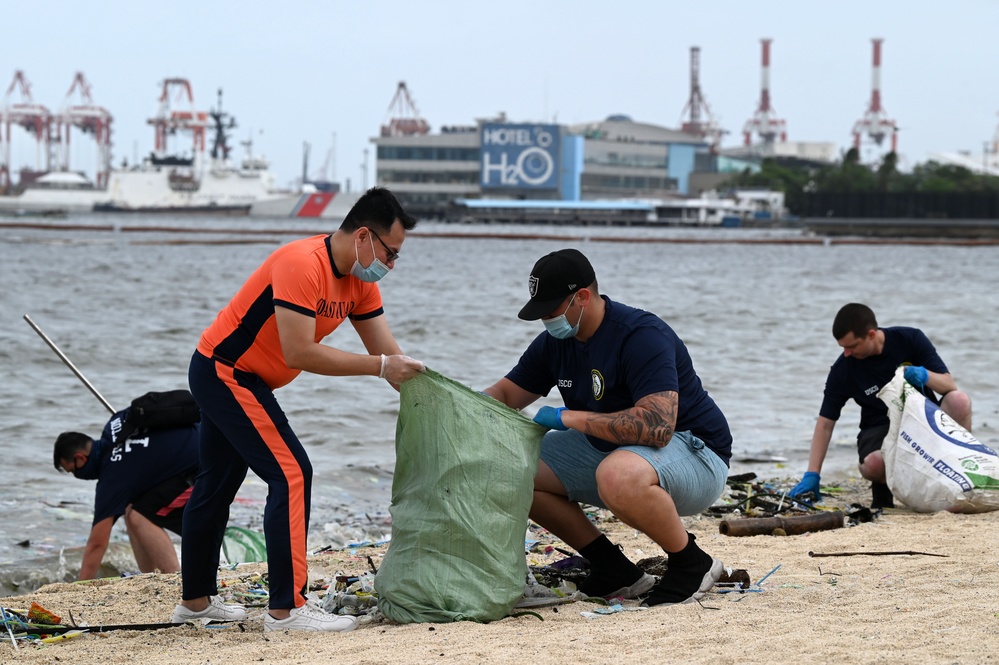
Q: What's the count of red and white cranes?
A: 7